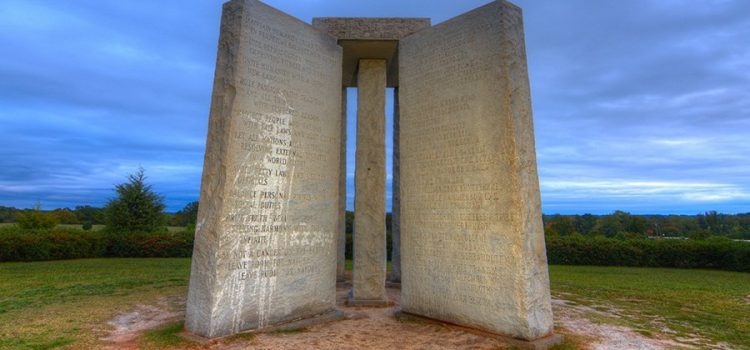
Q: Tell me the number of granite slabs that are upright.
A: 5